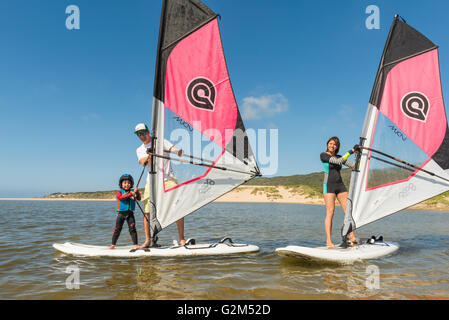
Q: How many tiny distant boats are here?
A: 0